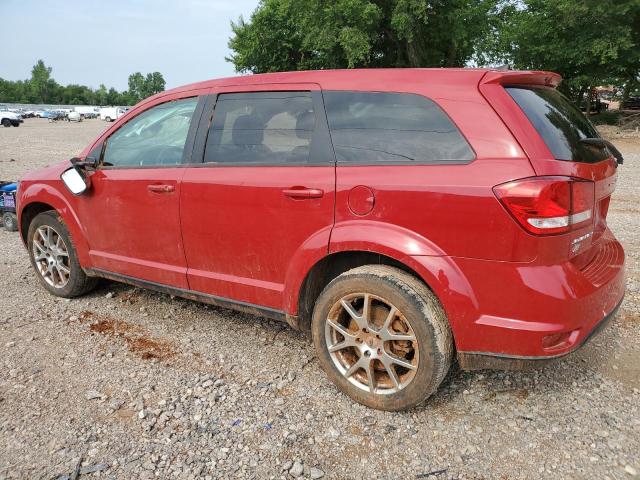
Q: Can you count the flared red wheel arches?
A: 2